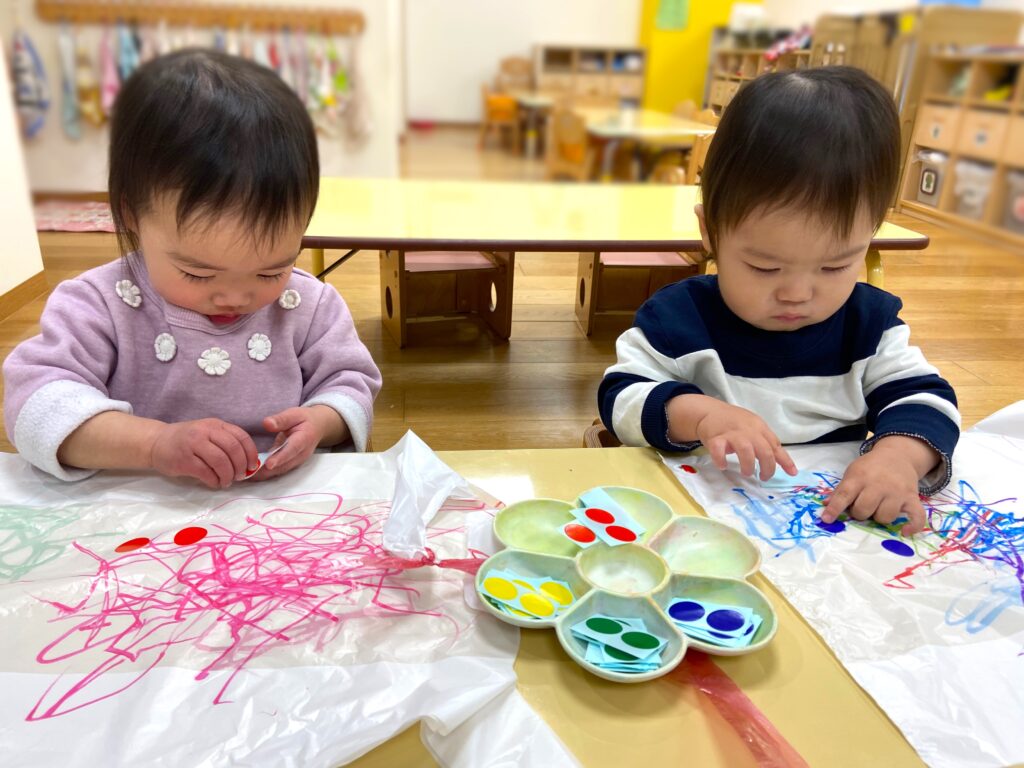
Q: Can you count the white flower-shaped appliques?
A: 5